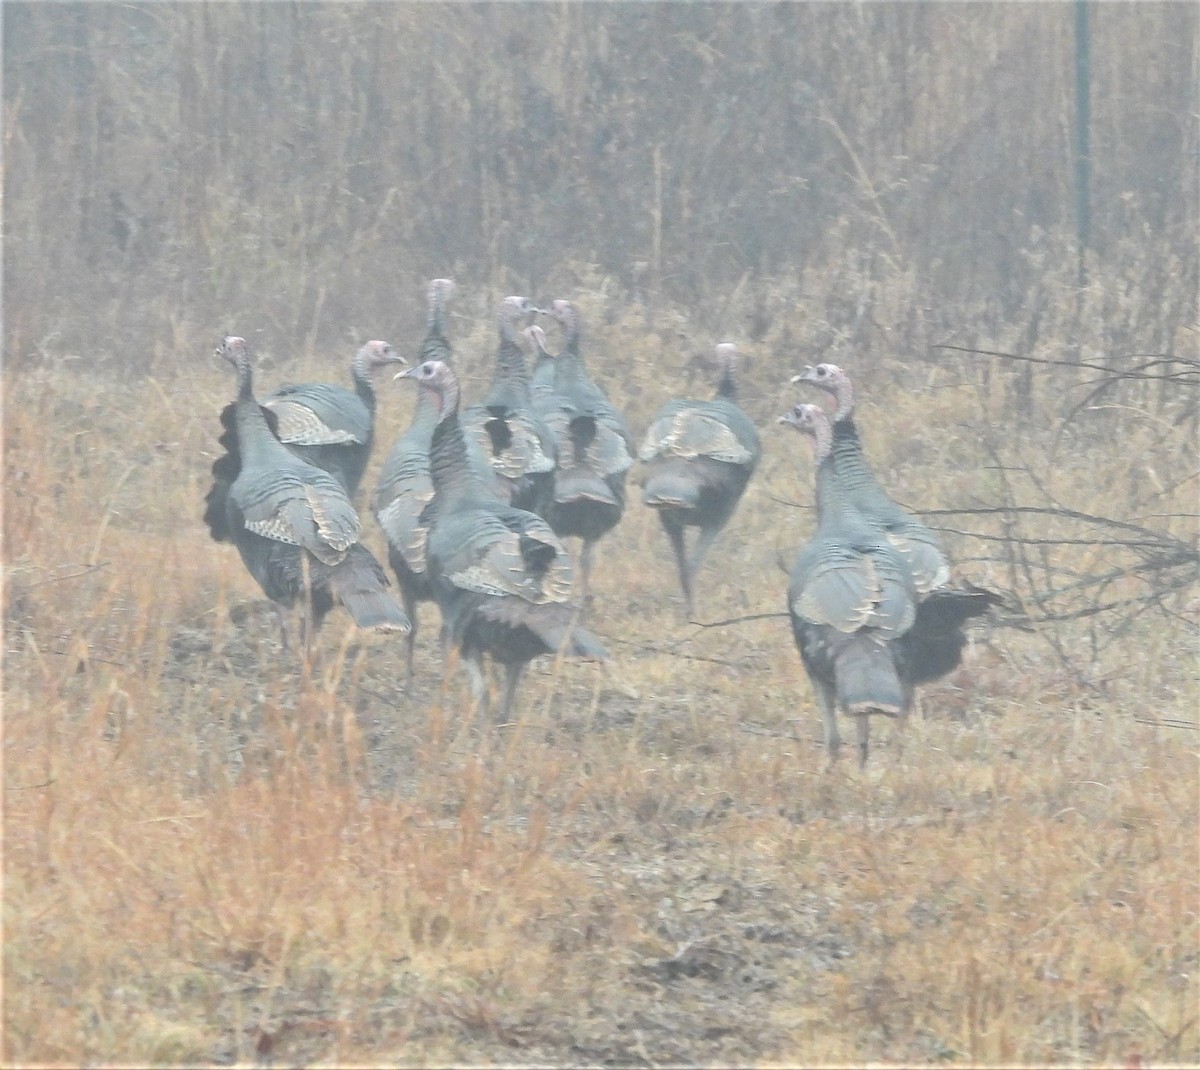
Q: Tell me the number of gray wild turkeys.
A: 10